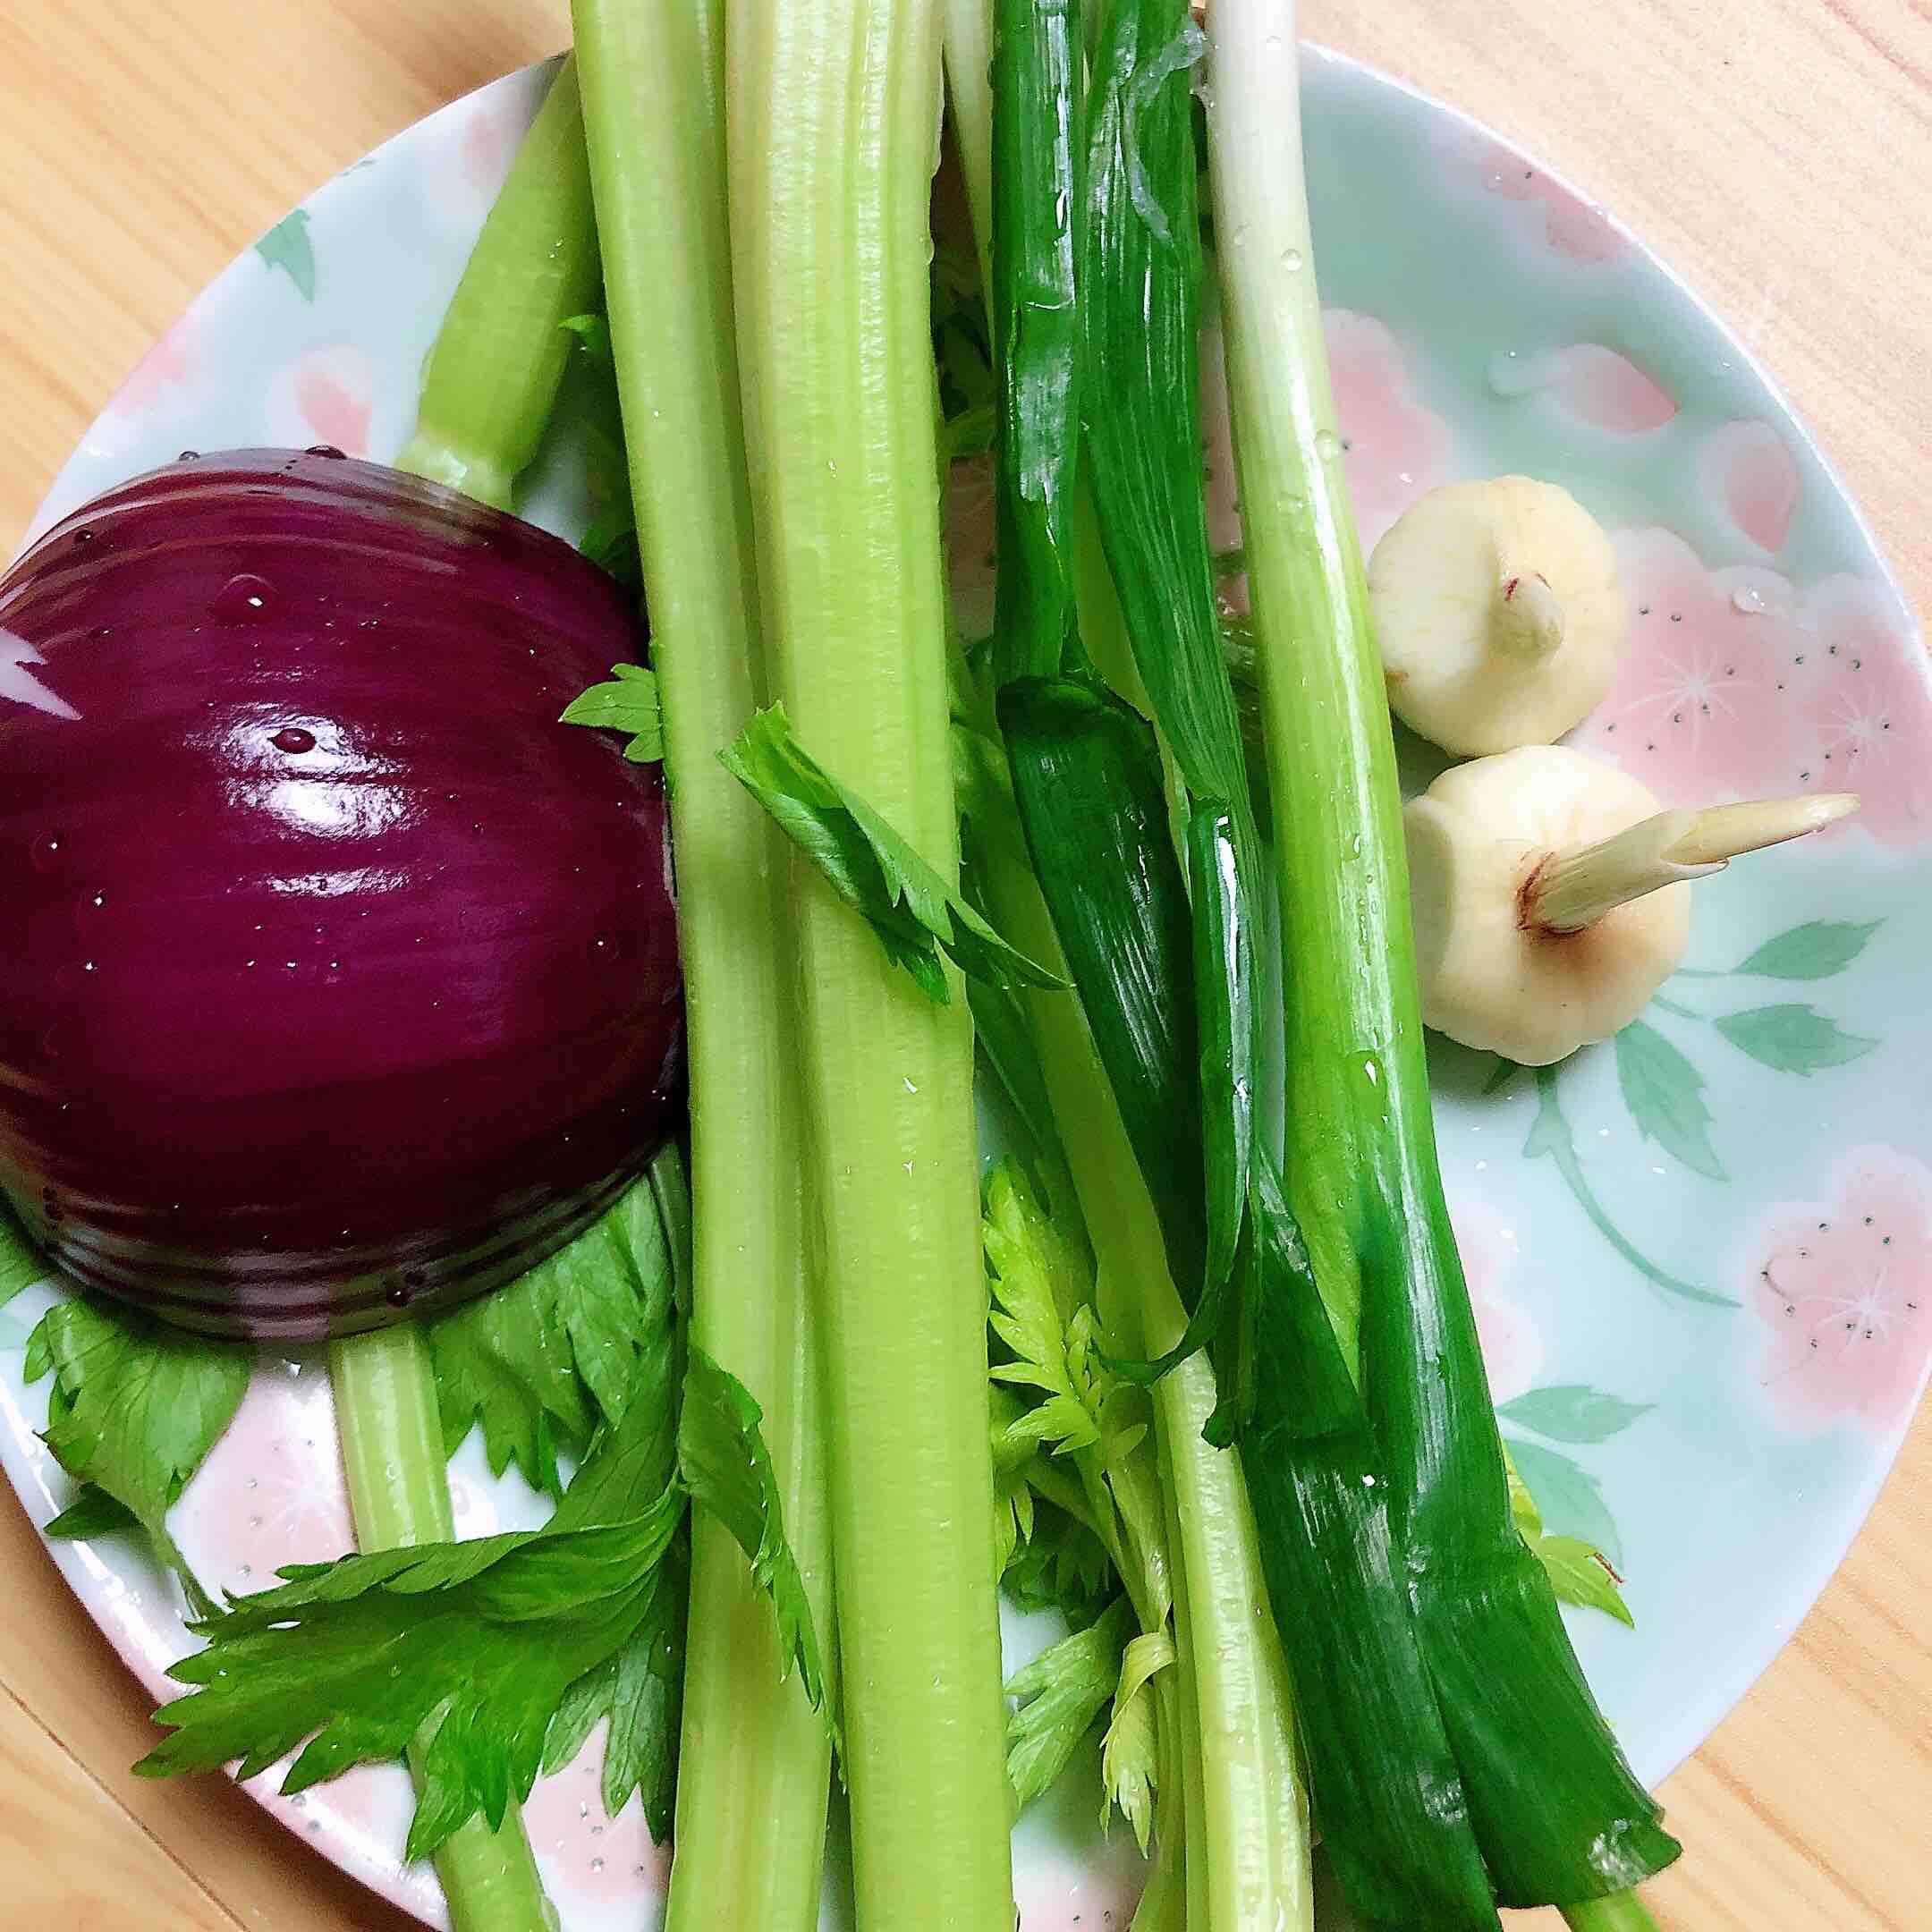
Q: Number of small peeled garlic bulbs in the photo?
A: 2